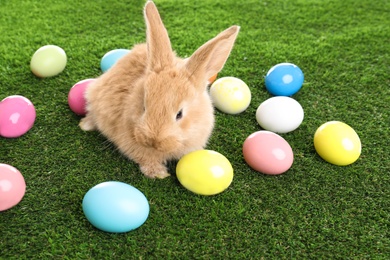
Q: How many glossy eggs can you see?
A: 13